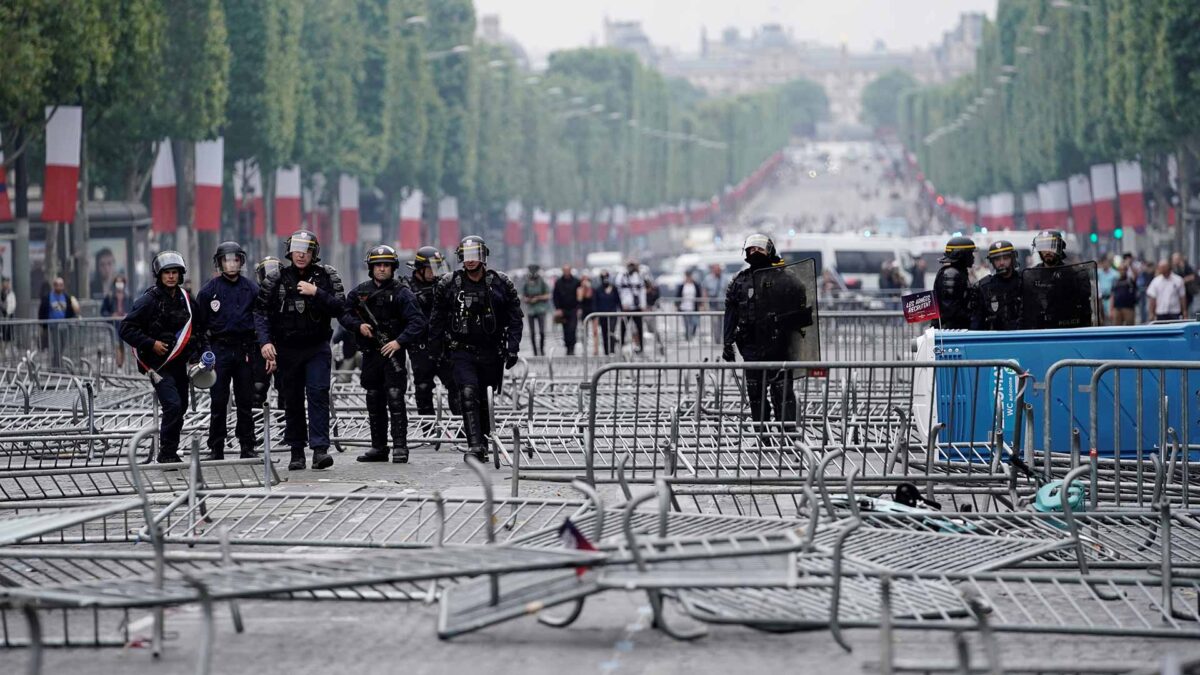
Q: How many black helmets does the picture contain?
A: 11